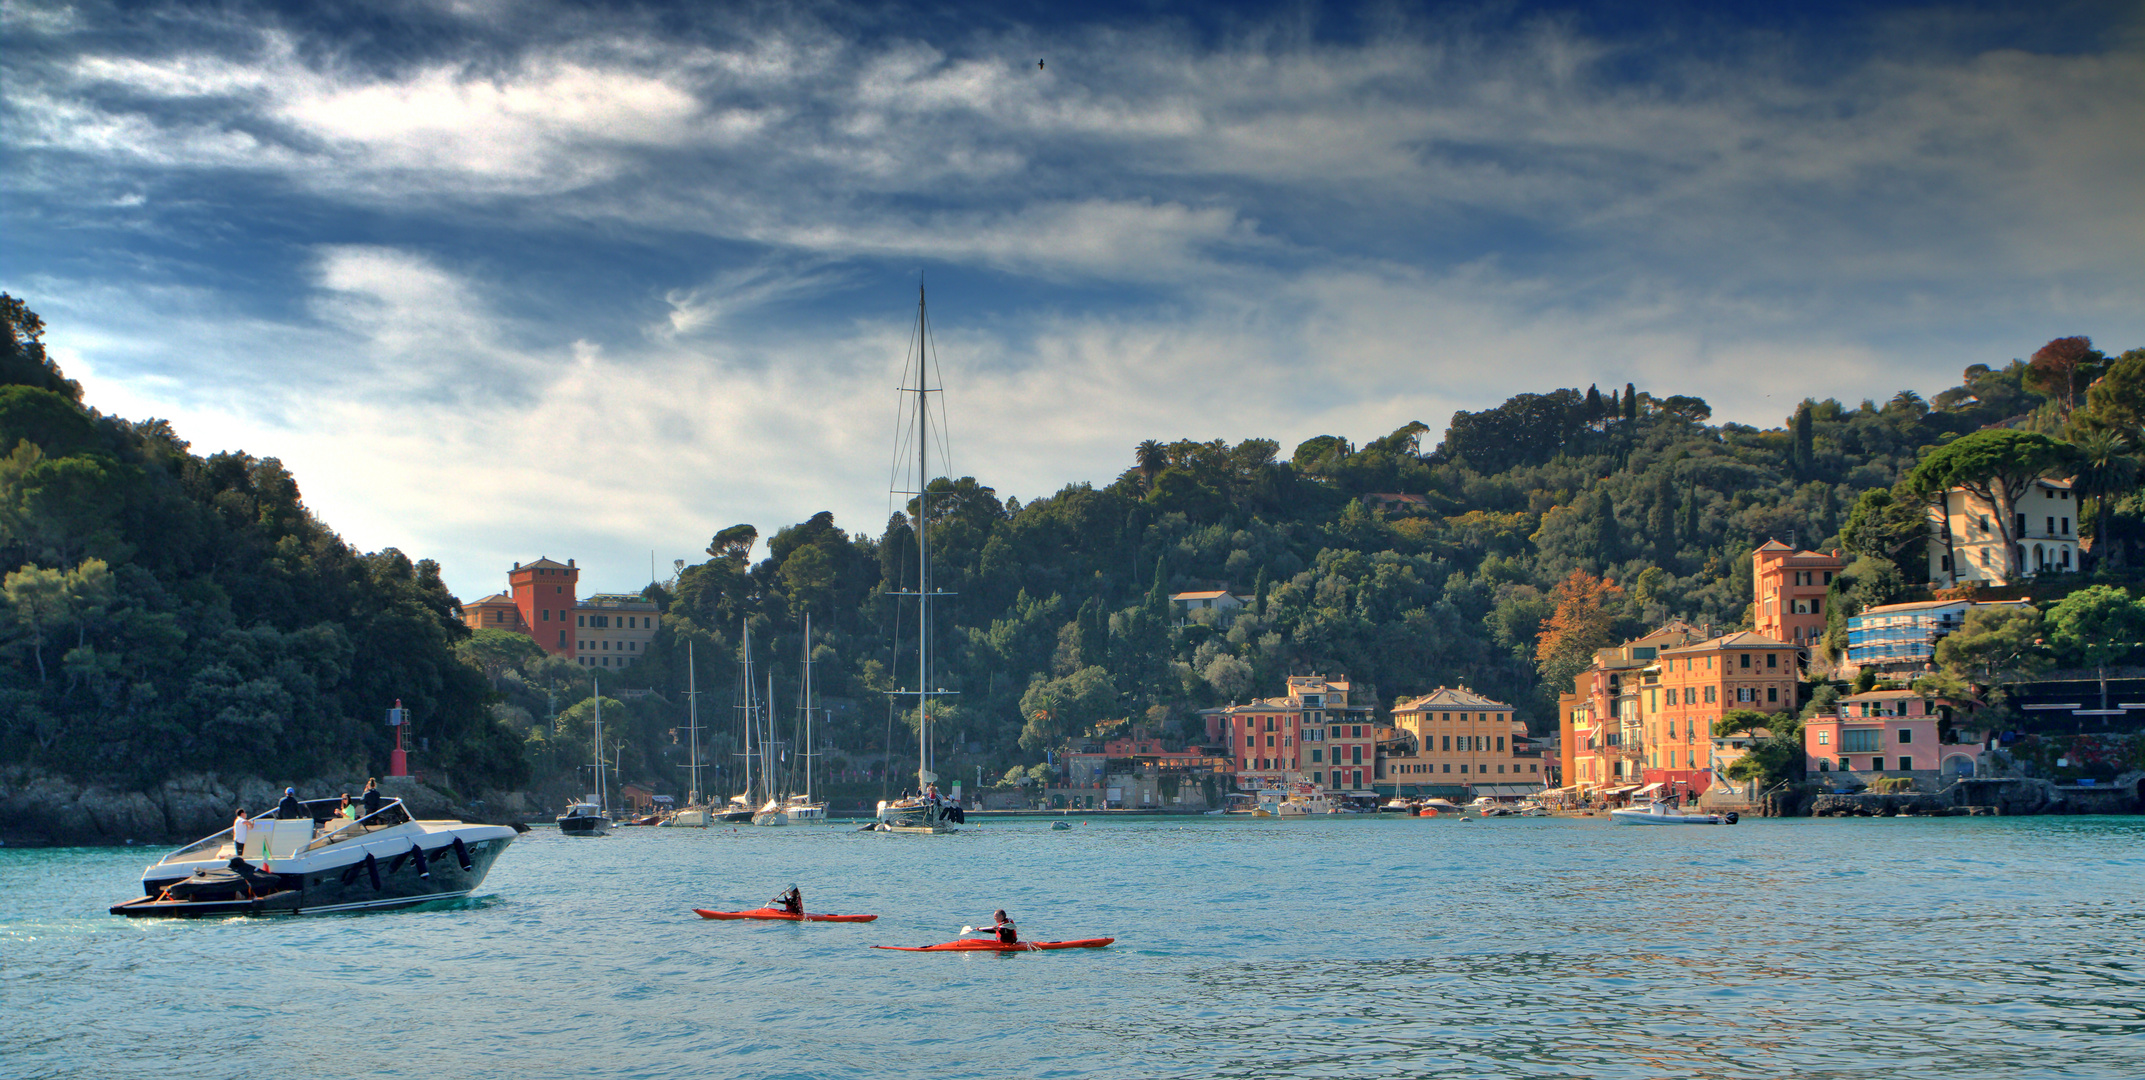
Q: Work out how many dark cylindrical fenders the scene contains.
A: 3